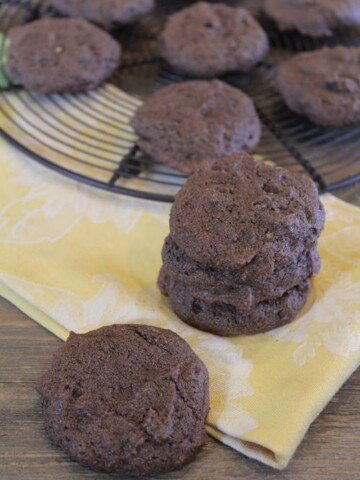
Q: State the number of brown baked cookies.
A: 10